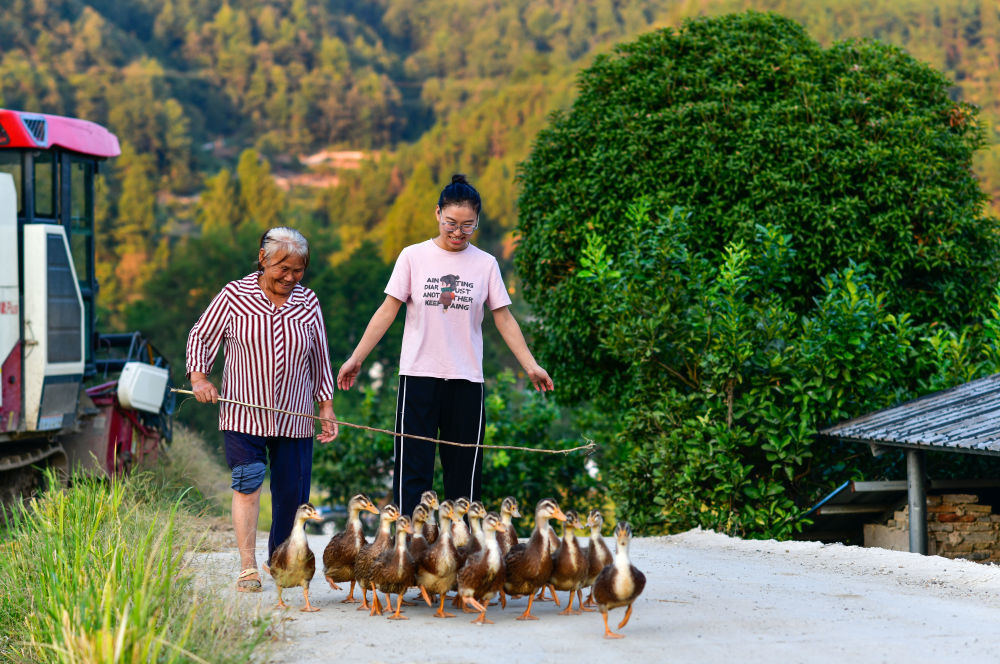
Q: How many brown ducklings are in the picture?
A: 15